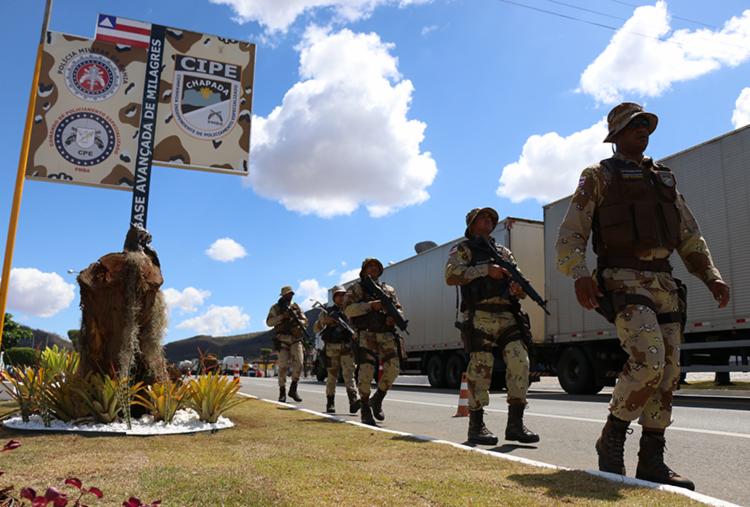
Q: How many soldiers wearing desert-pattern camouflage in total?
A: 5